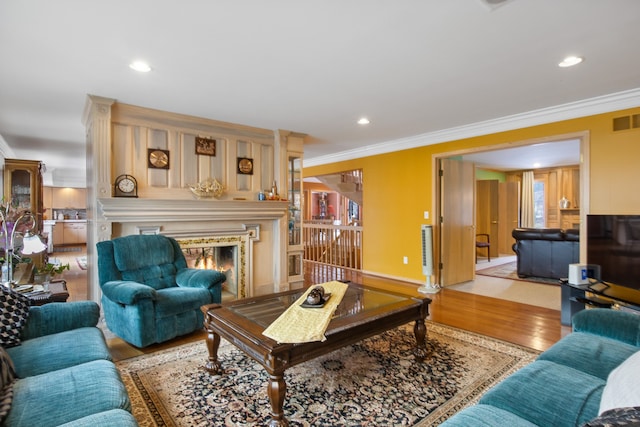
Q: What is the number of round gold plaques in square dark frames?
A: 2